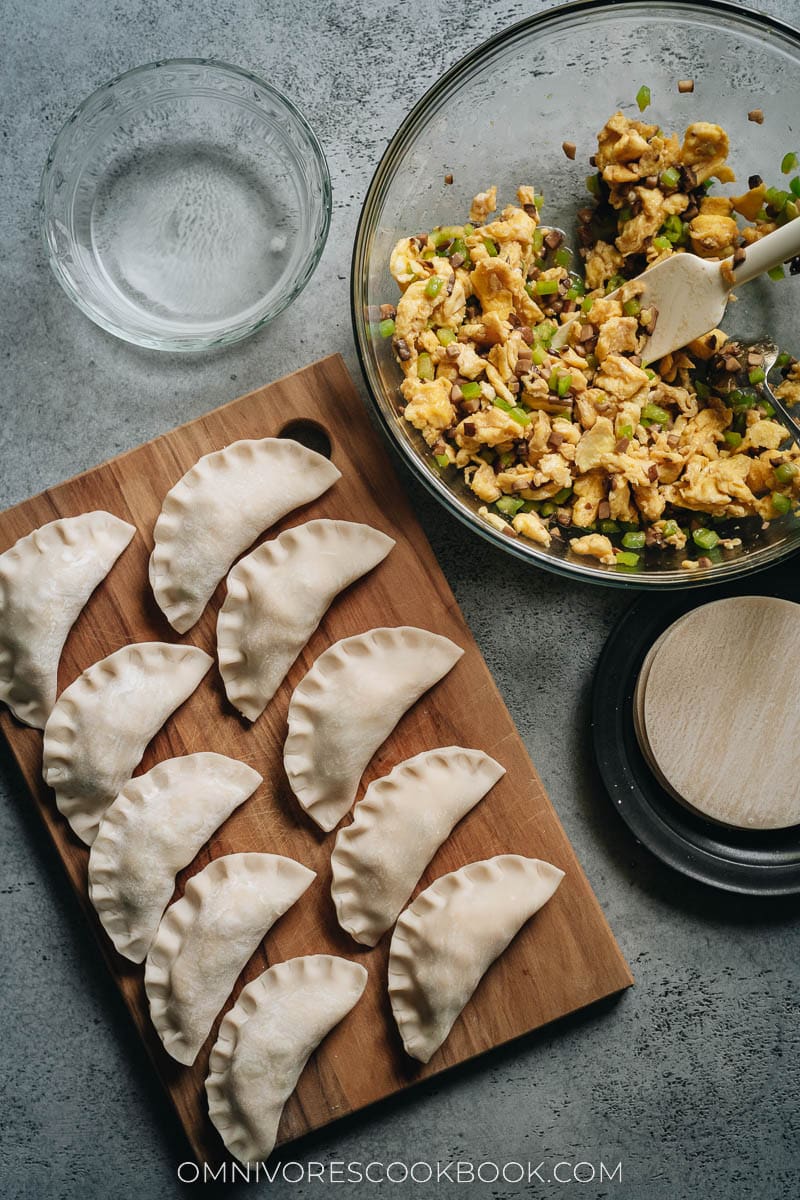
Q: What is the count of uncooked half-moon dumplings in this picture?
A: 10